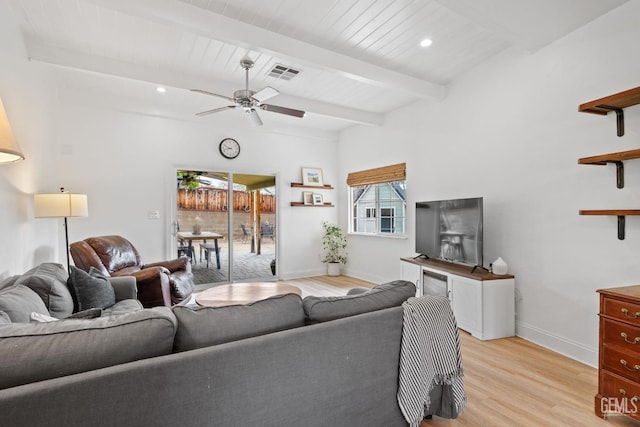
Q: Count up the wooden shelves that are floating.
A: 5